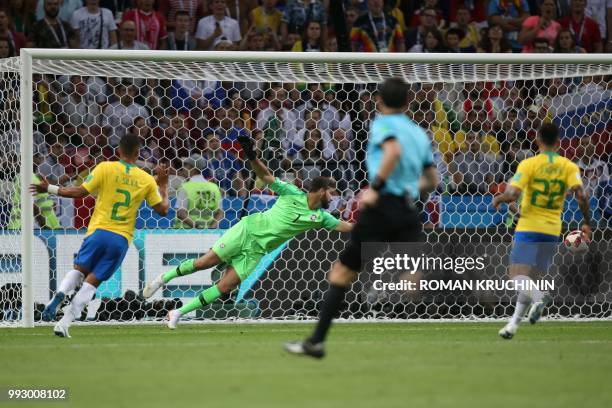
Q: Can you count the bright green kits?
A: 1